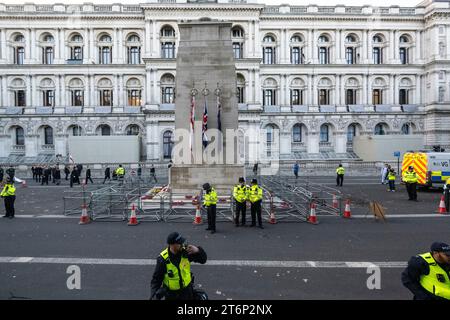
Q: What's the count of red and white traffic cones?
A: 8